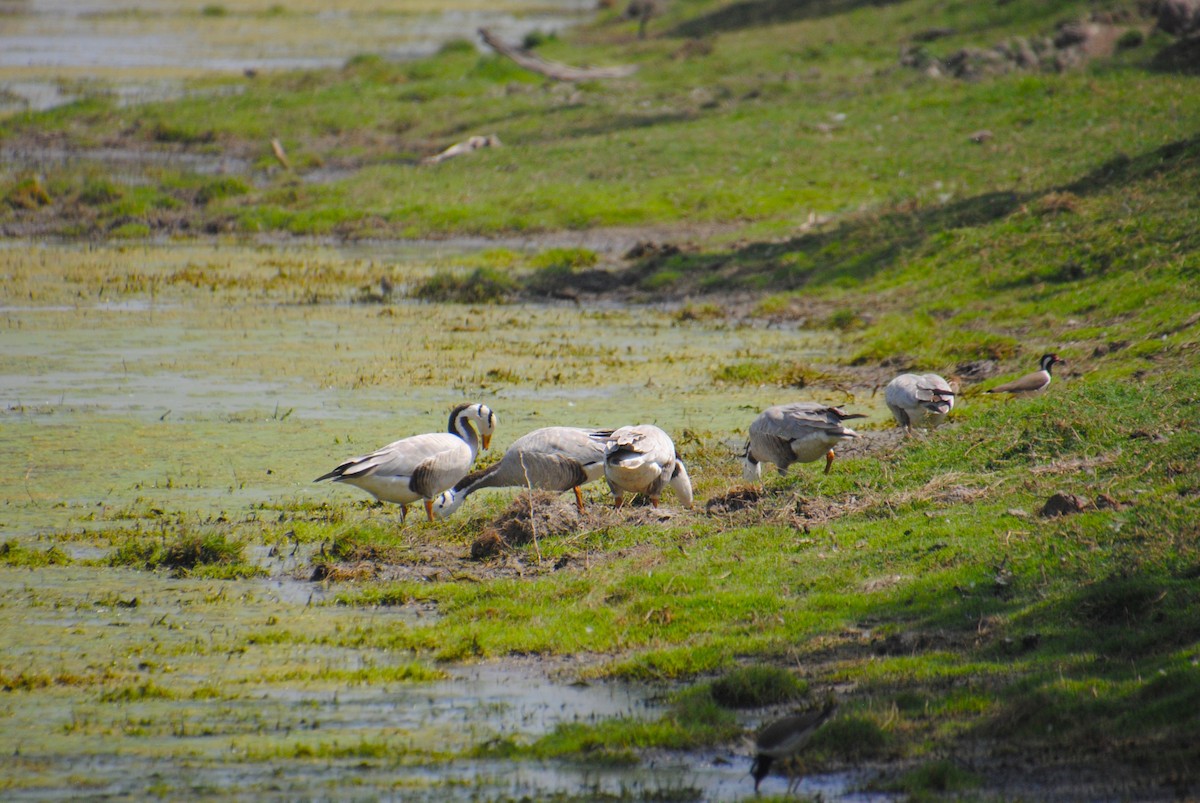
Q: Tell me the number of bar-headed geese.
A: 5